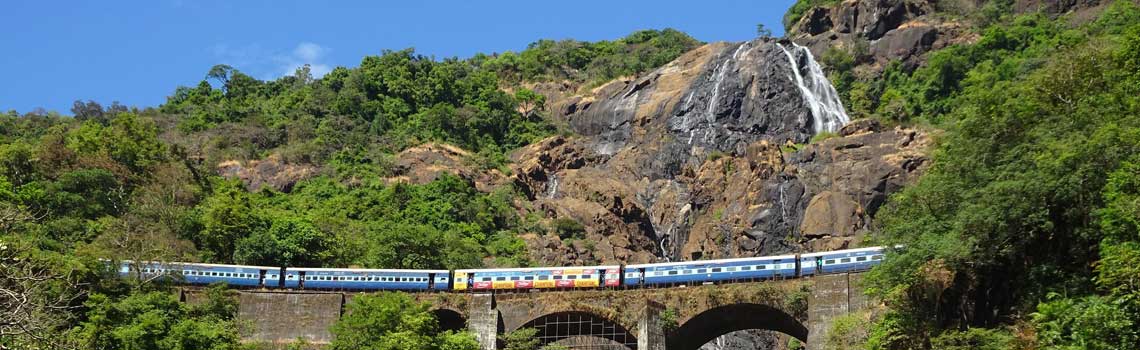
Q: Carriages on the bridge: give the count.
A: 5